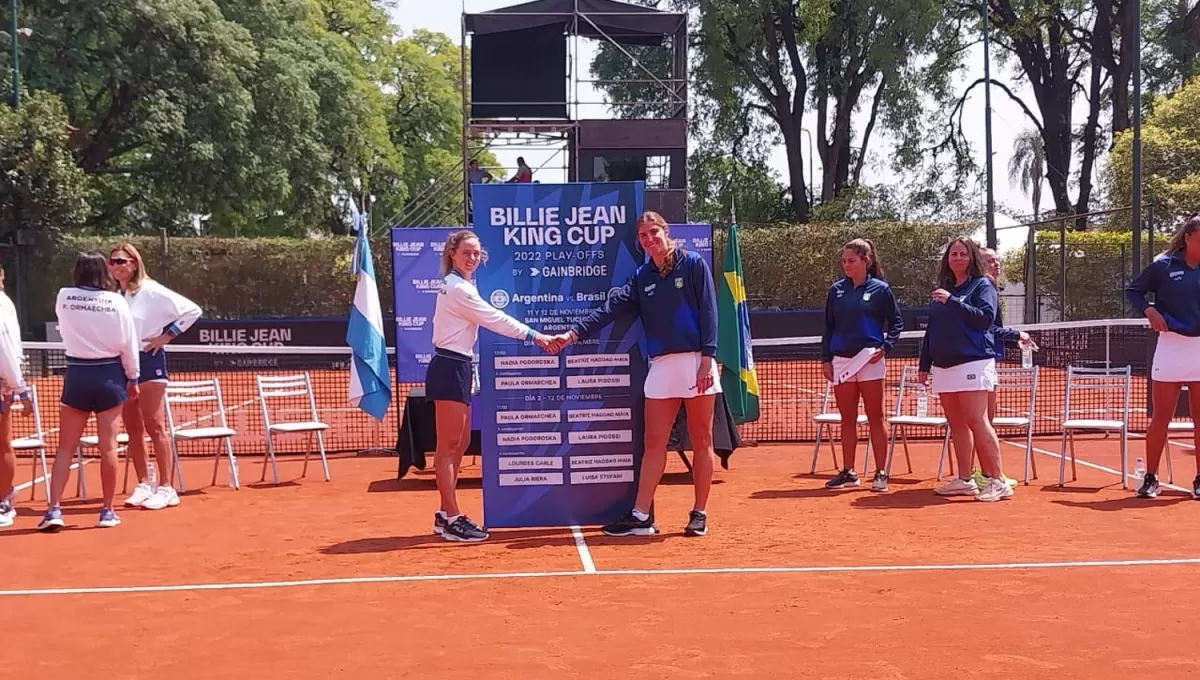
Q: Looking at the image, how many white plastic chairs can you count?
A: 9